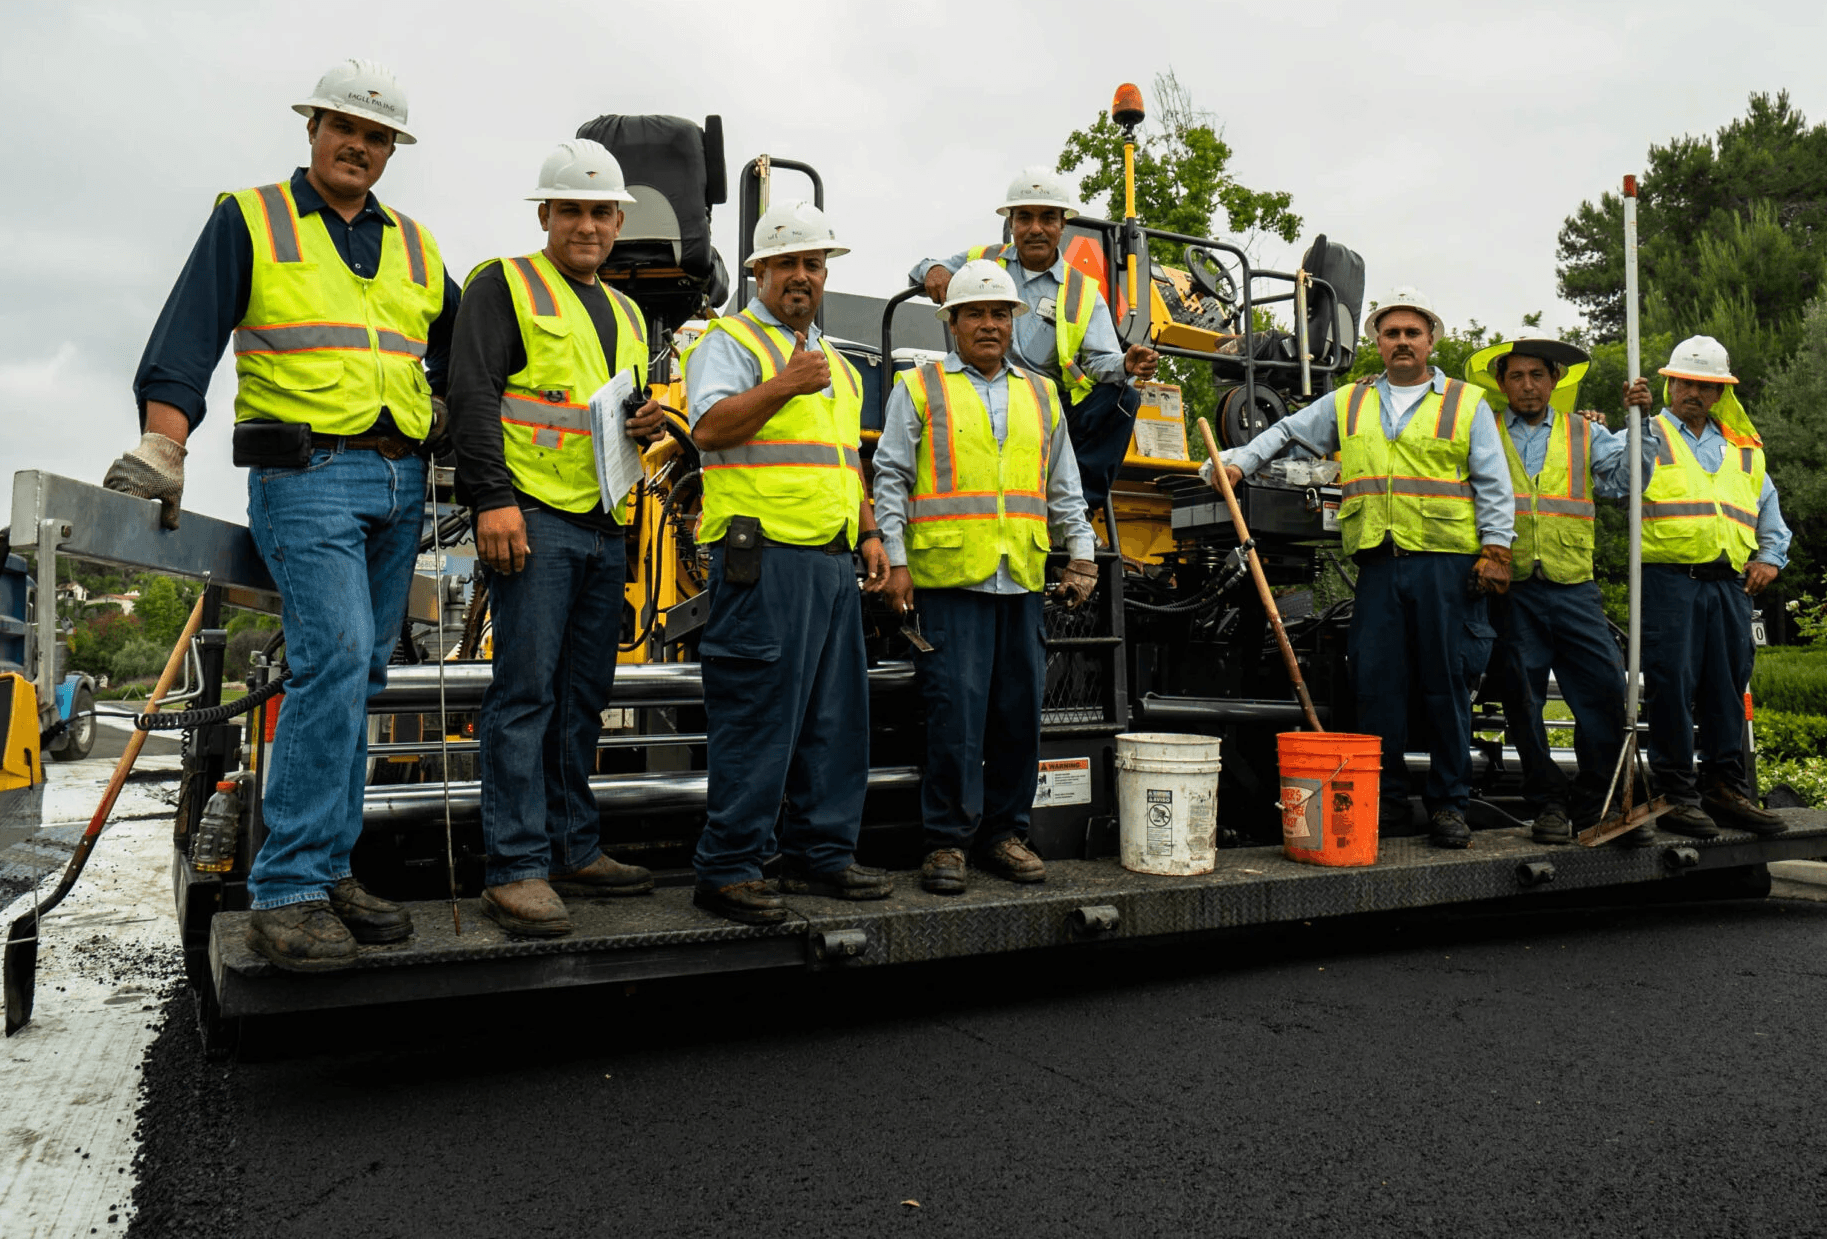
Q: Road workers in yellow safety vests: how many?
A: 8